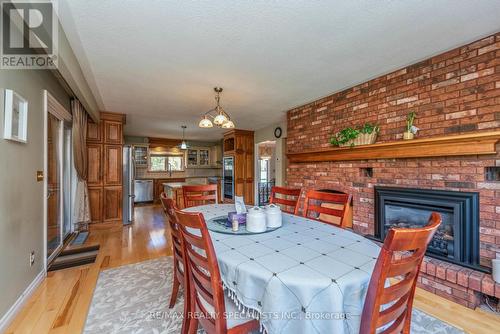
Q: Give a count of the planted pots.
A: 2